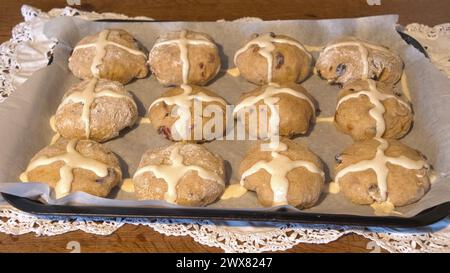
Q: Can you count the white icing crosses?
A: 12